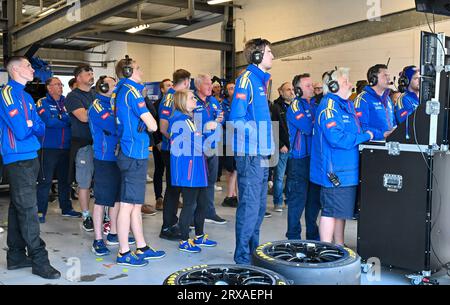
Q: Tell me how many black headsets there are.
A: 7